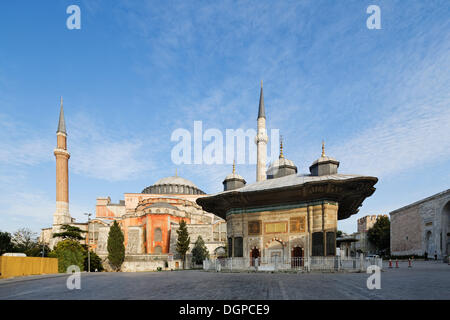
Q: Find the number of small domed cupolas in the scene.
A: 3